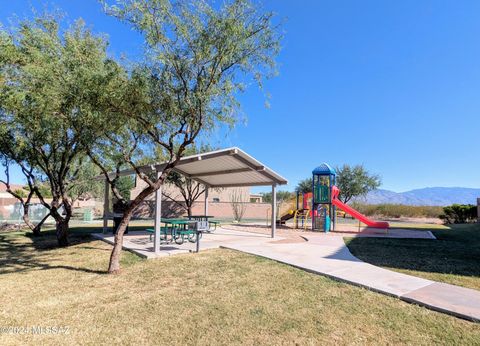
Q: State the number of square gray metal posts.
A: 4